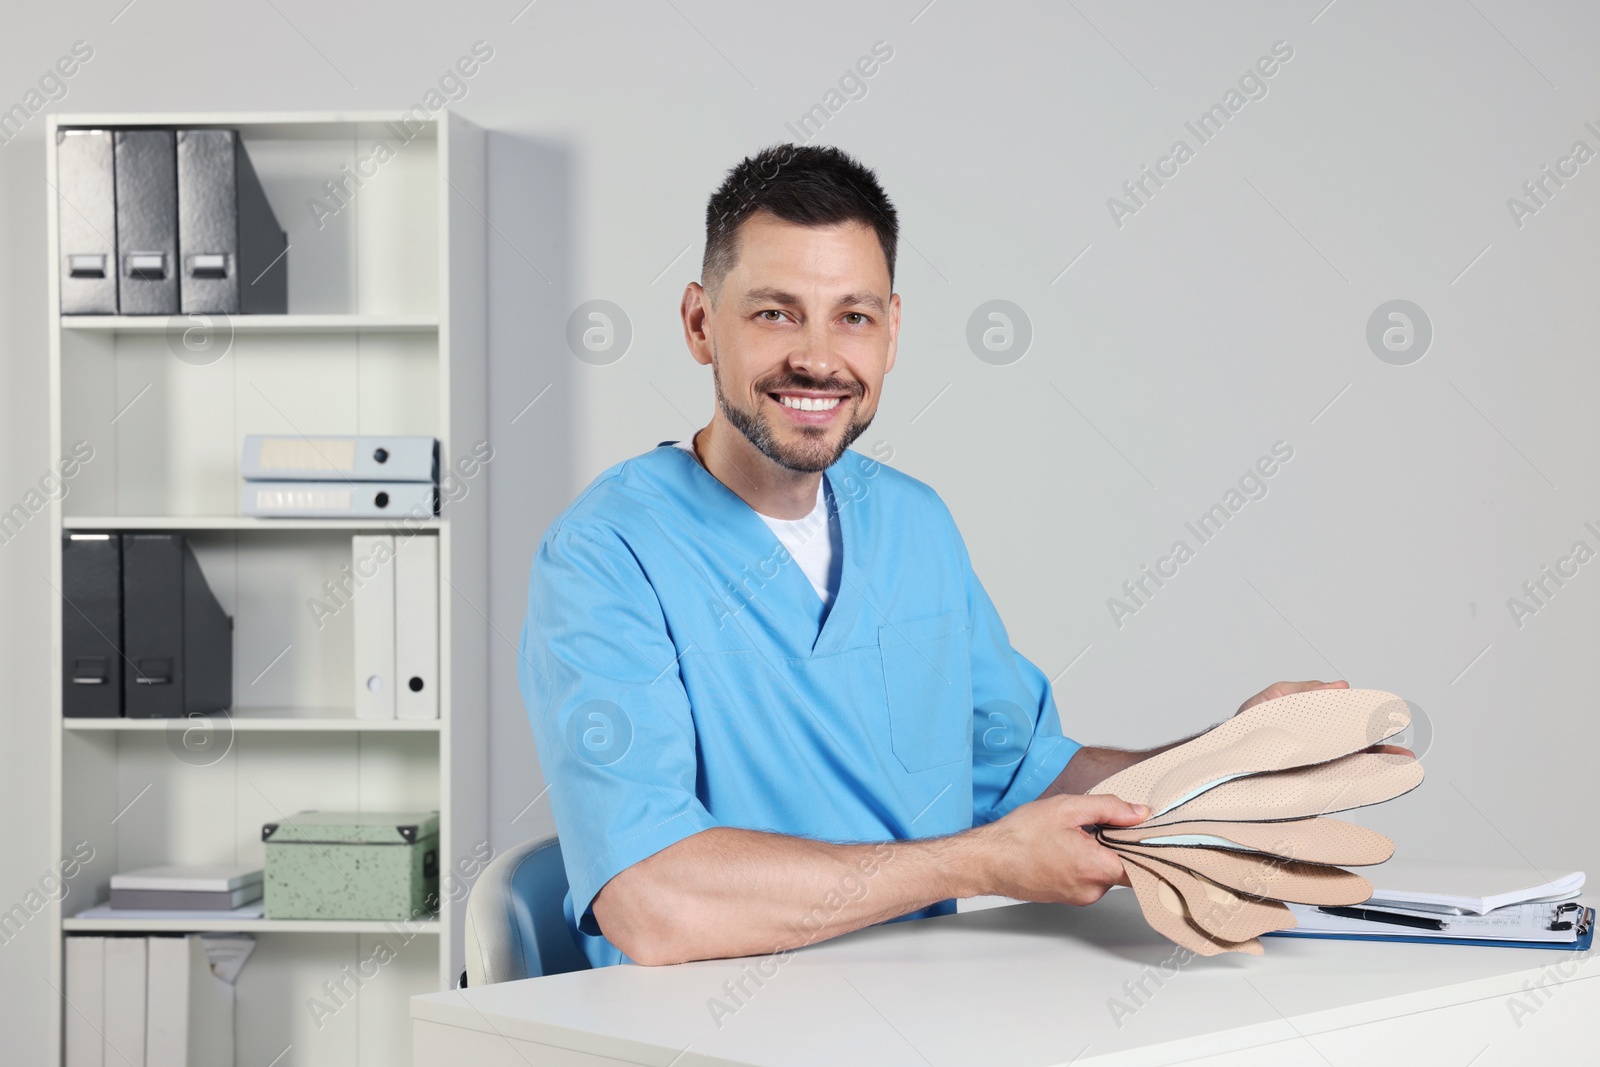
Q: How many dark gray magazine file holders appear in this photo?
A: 5